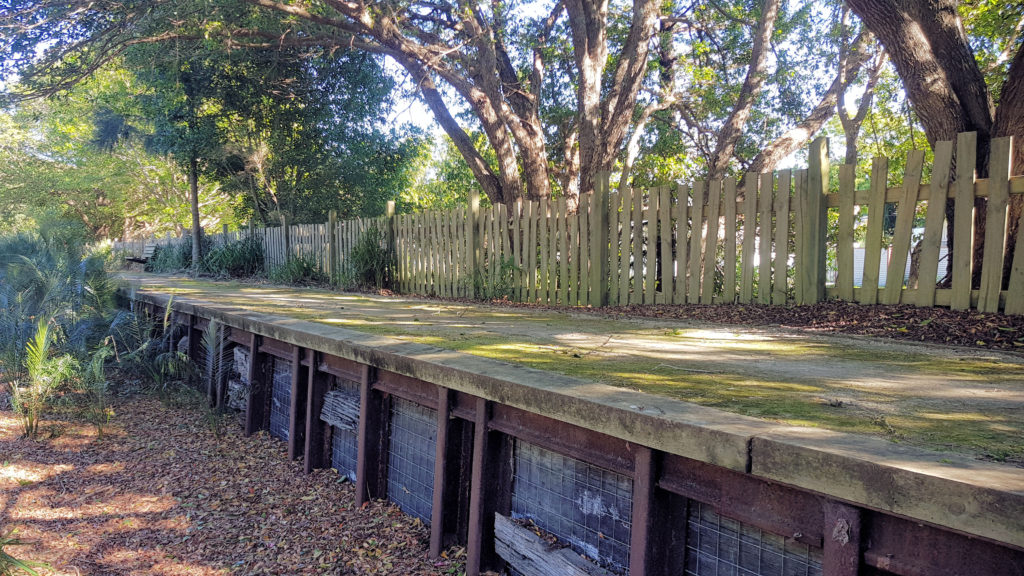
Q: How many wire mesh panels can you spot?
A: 5